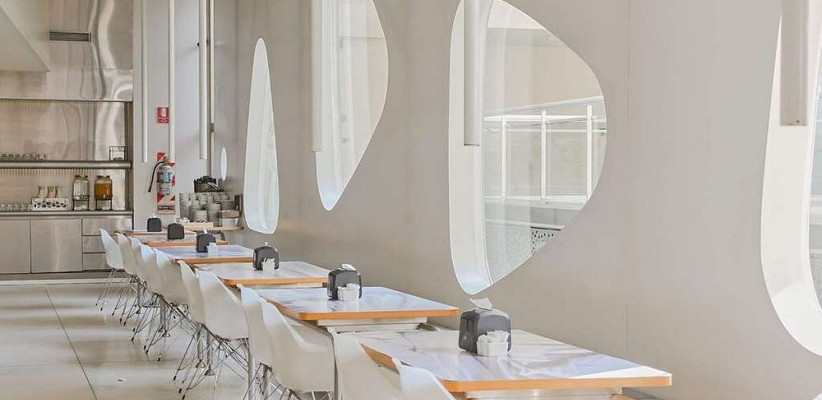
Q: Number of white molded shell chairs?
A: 11